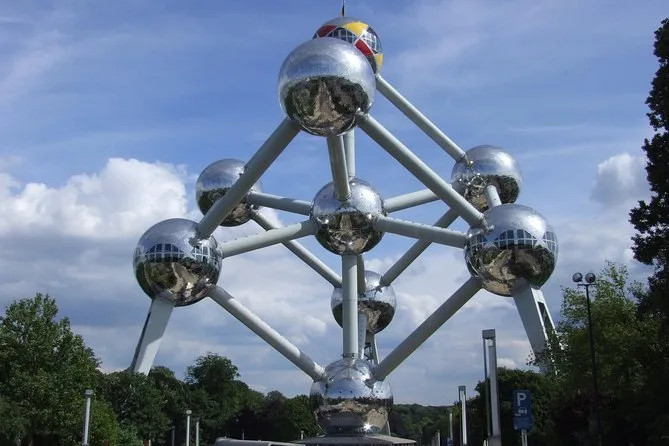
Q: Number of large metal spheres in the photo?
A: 9